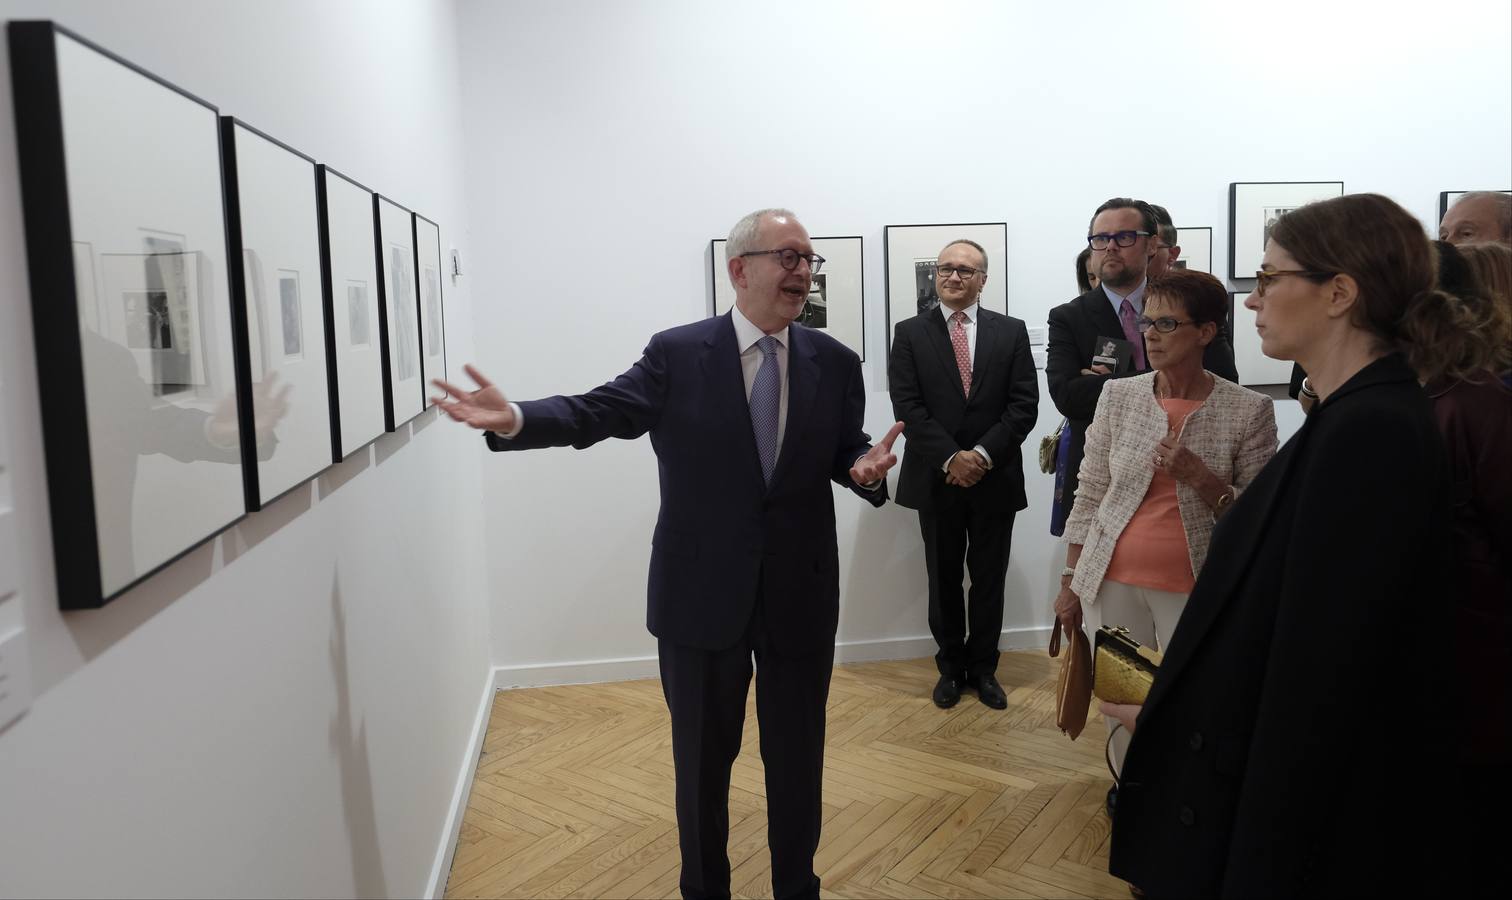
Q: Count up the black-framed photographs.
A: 11